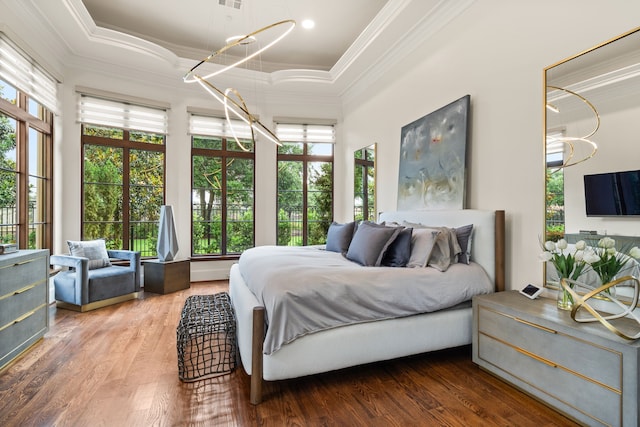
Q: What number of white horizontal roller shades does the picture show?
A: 4